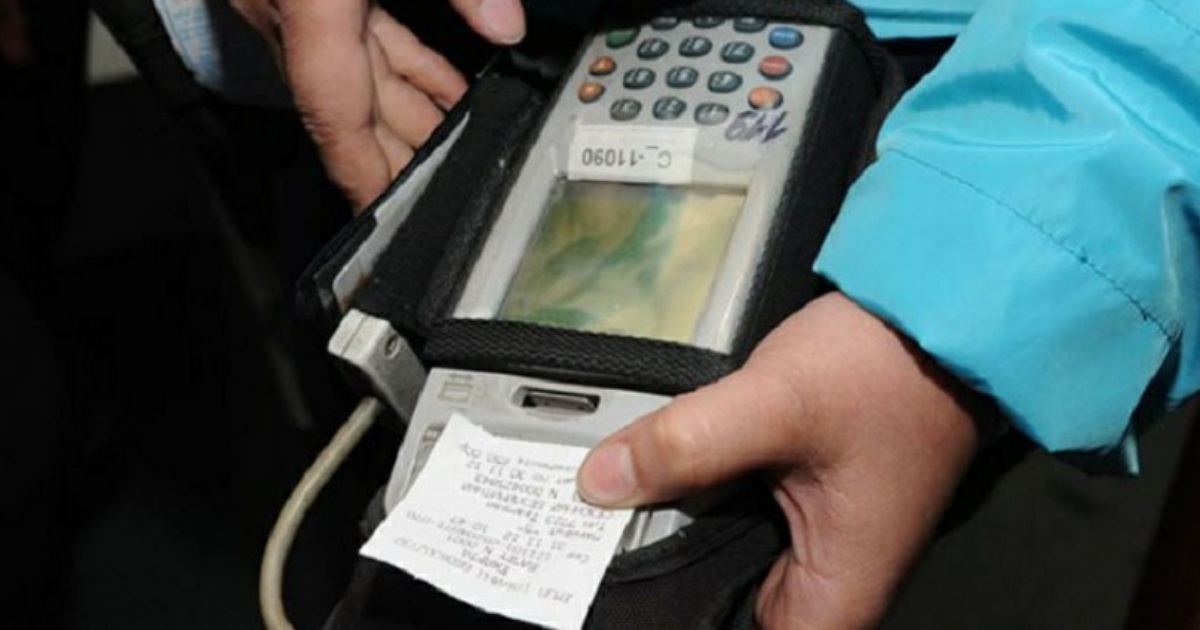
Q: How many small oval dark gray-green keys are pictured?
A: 12